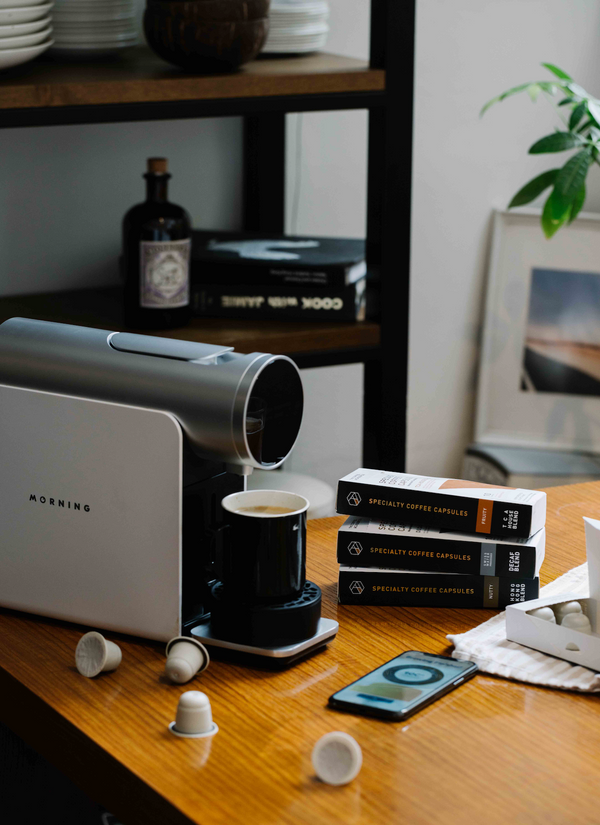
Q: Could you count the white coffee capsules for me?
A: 7